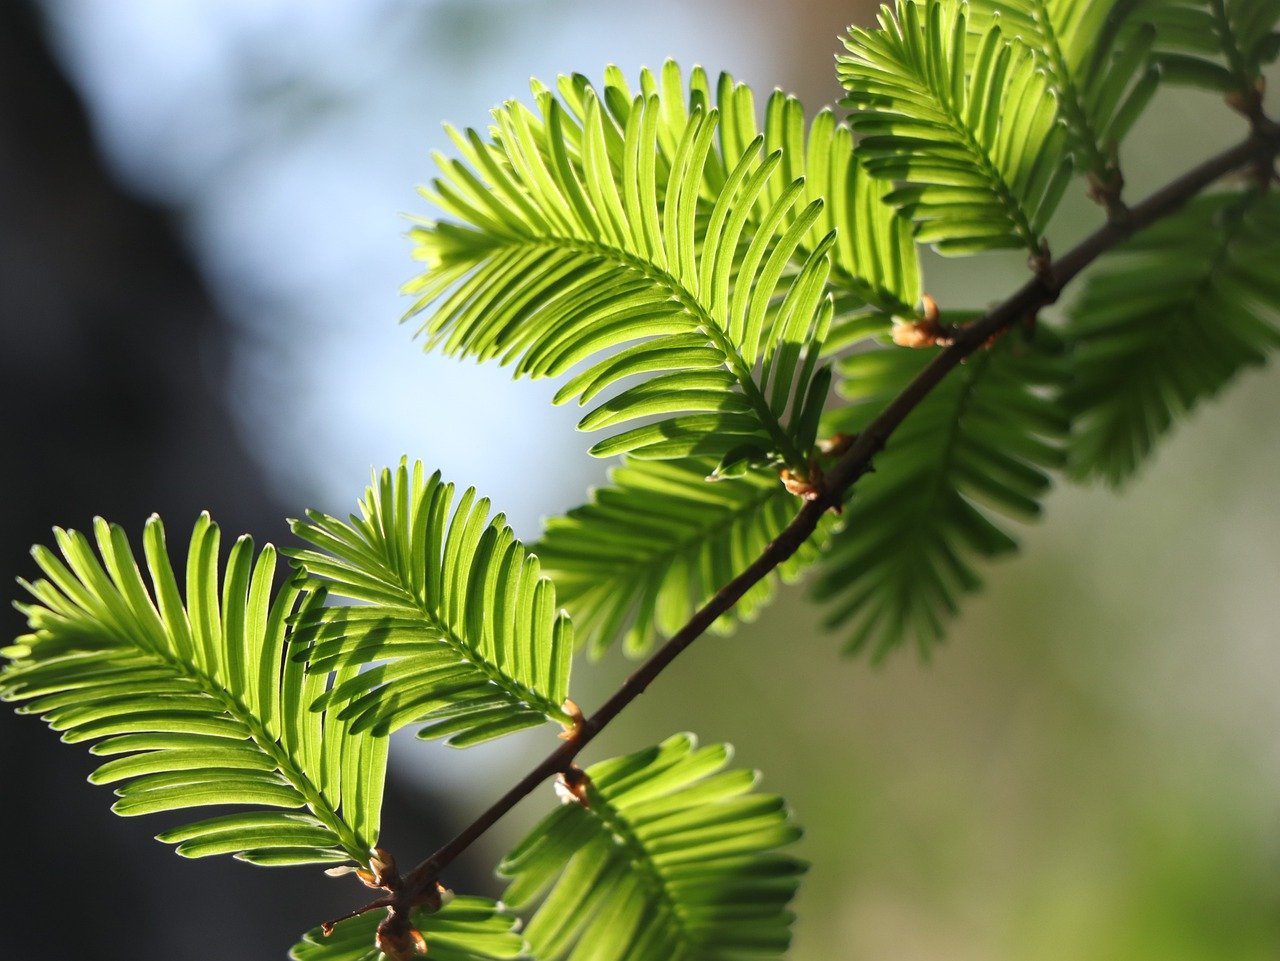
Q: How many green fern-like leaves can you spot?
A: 12